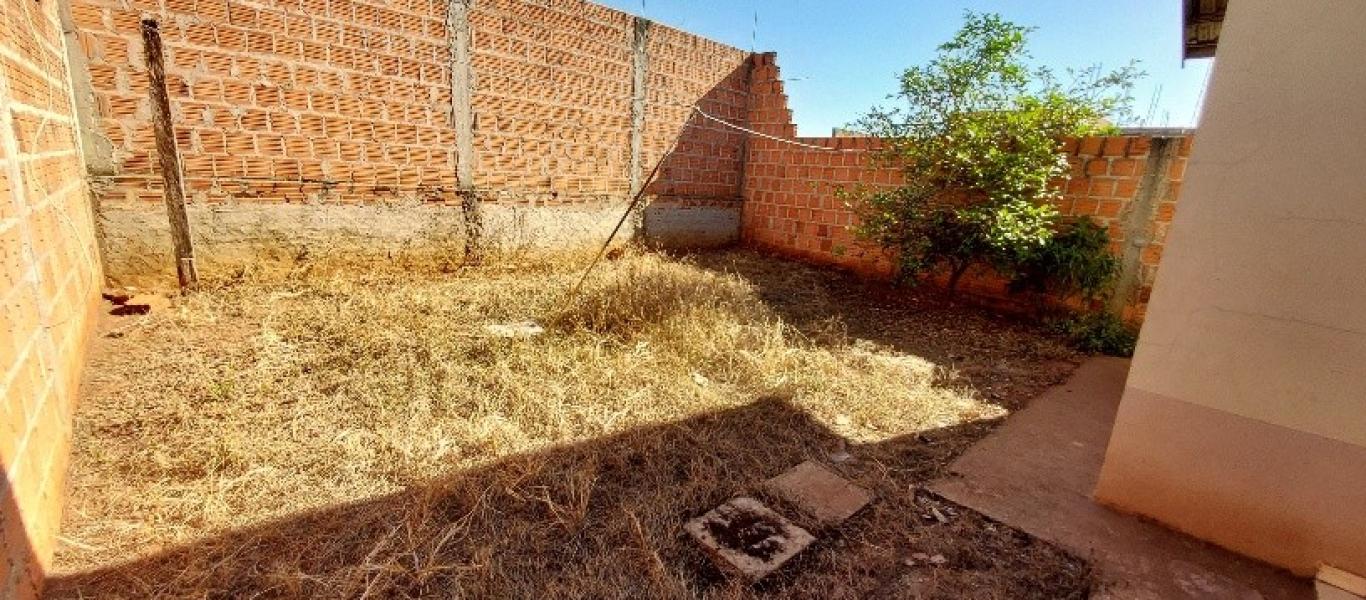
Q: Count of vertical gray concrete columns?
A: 4